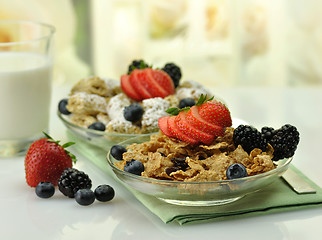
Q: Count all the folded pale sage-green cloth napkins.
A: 1